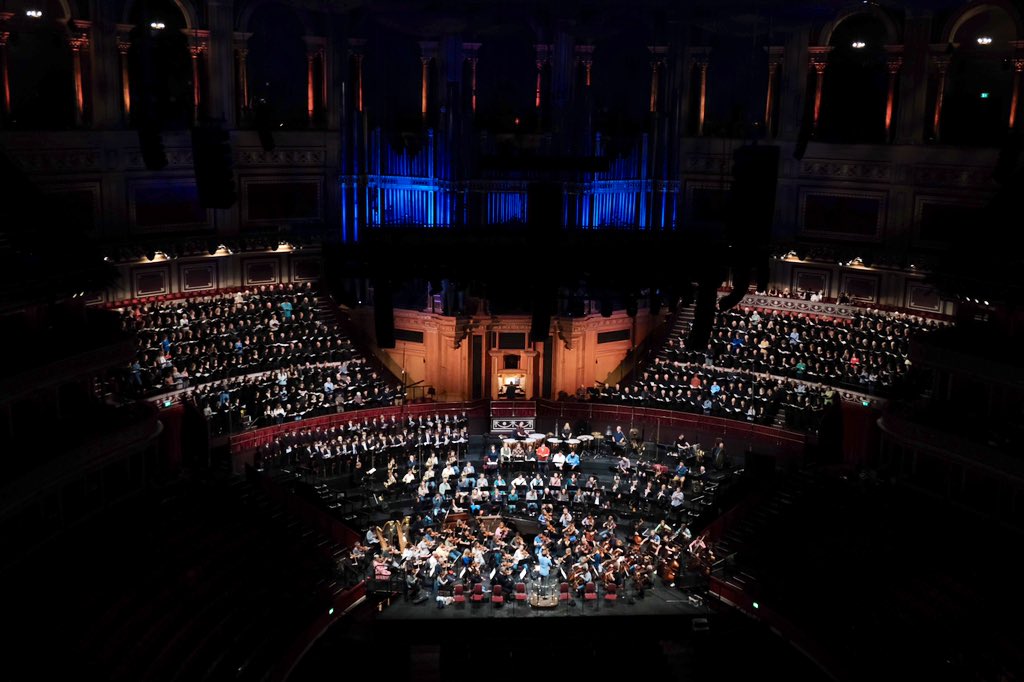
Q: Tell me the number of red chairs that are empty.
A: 7